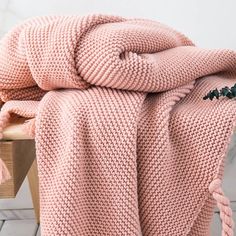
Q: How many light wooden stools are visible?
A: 1